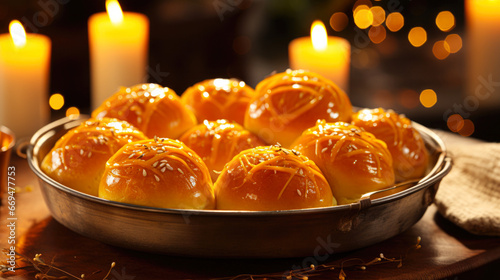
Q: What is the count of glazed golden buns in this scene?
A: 9